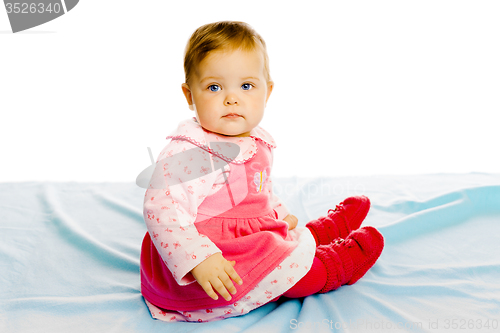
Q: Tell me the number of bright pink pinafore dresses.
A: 1